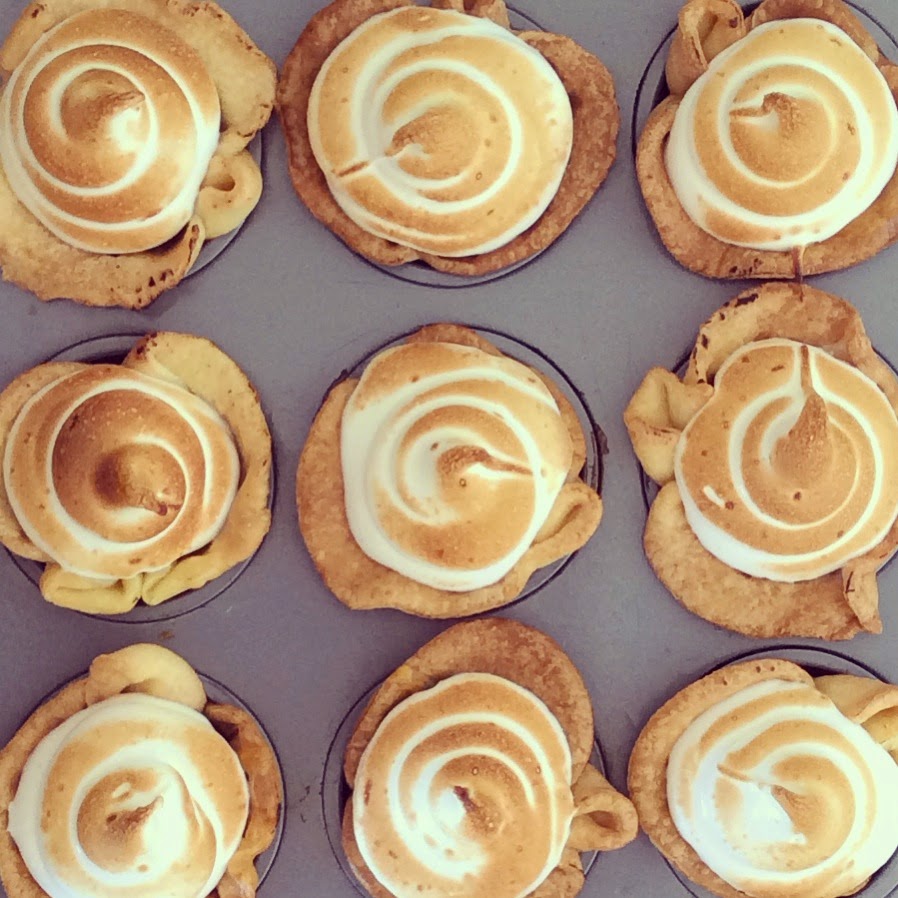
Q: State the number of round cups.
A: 9